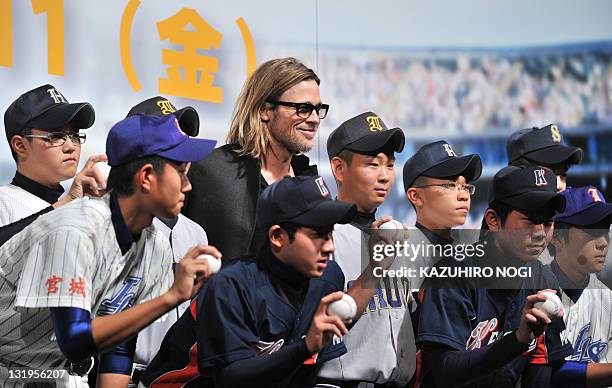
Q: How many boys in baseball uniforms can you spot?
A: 9